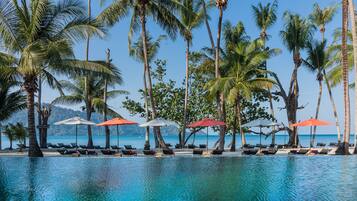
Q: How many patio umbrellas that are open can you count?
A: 6